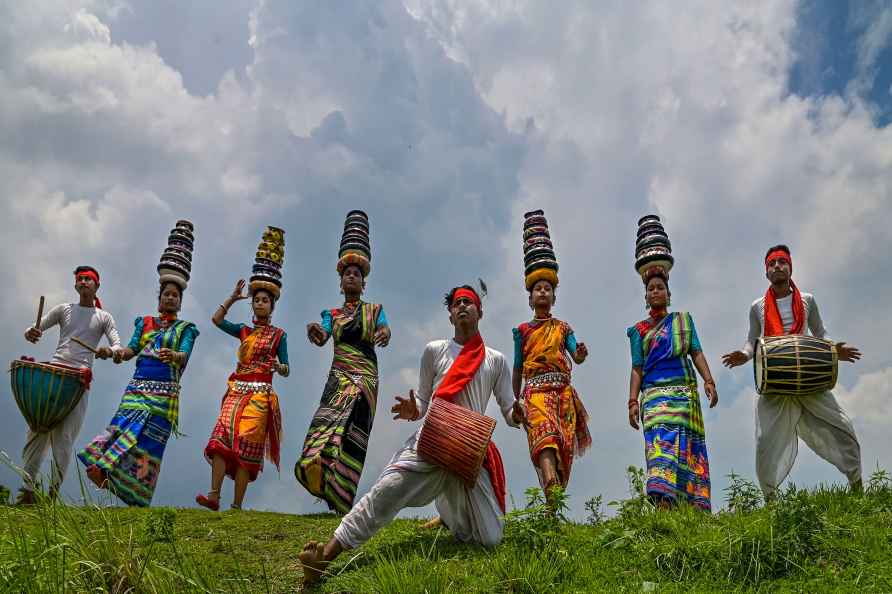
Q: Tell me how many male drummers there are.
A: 3